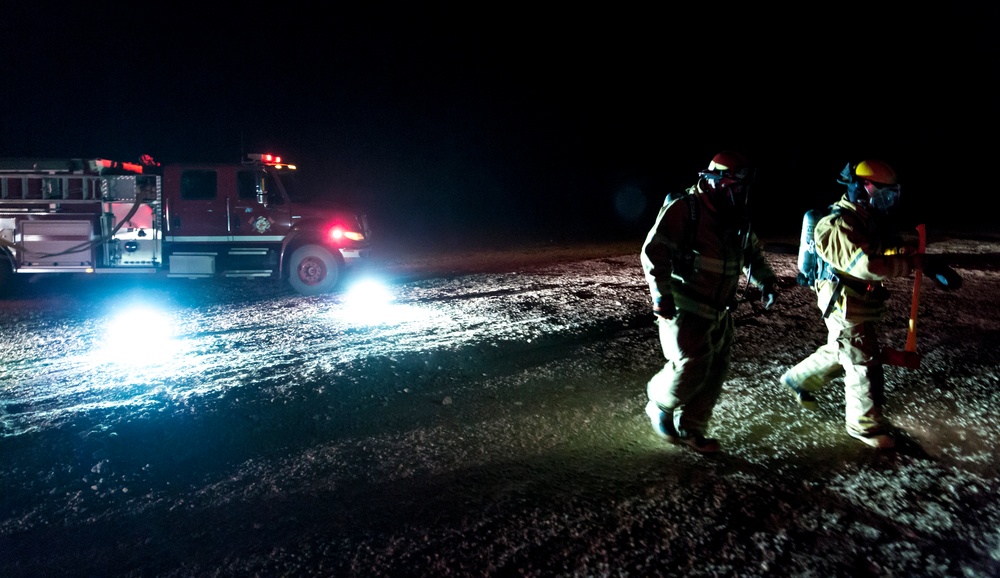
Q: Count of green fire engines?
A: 0